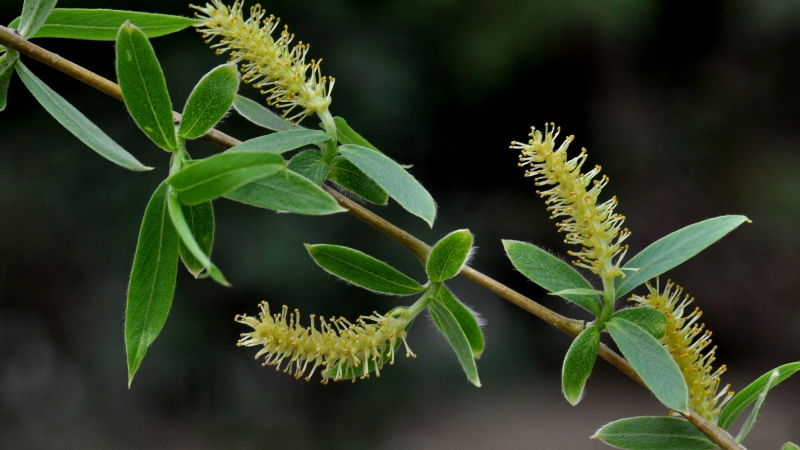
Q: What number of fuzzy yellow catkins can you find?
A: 4